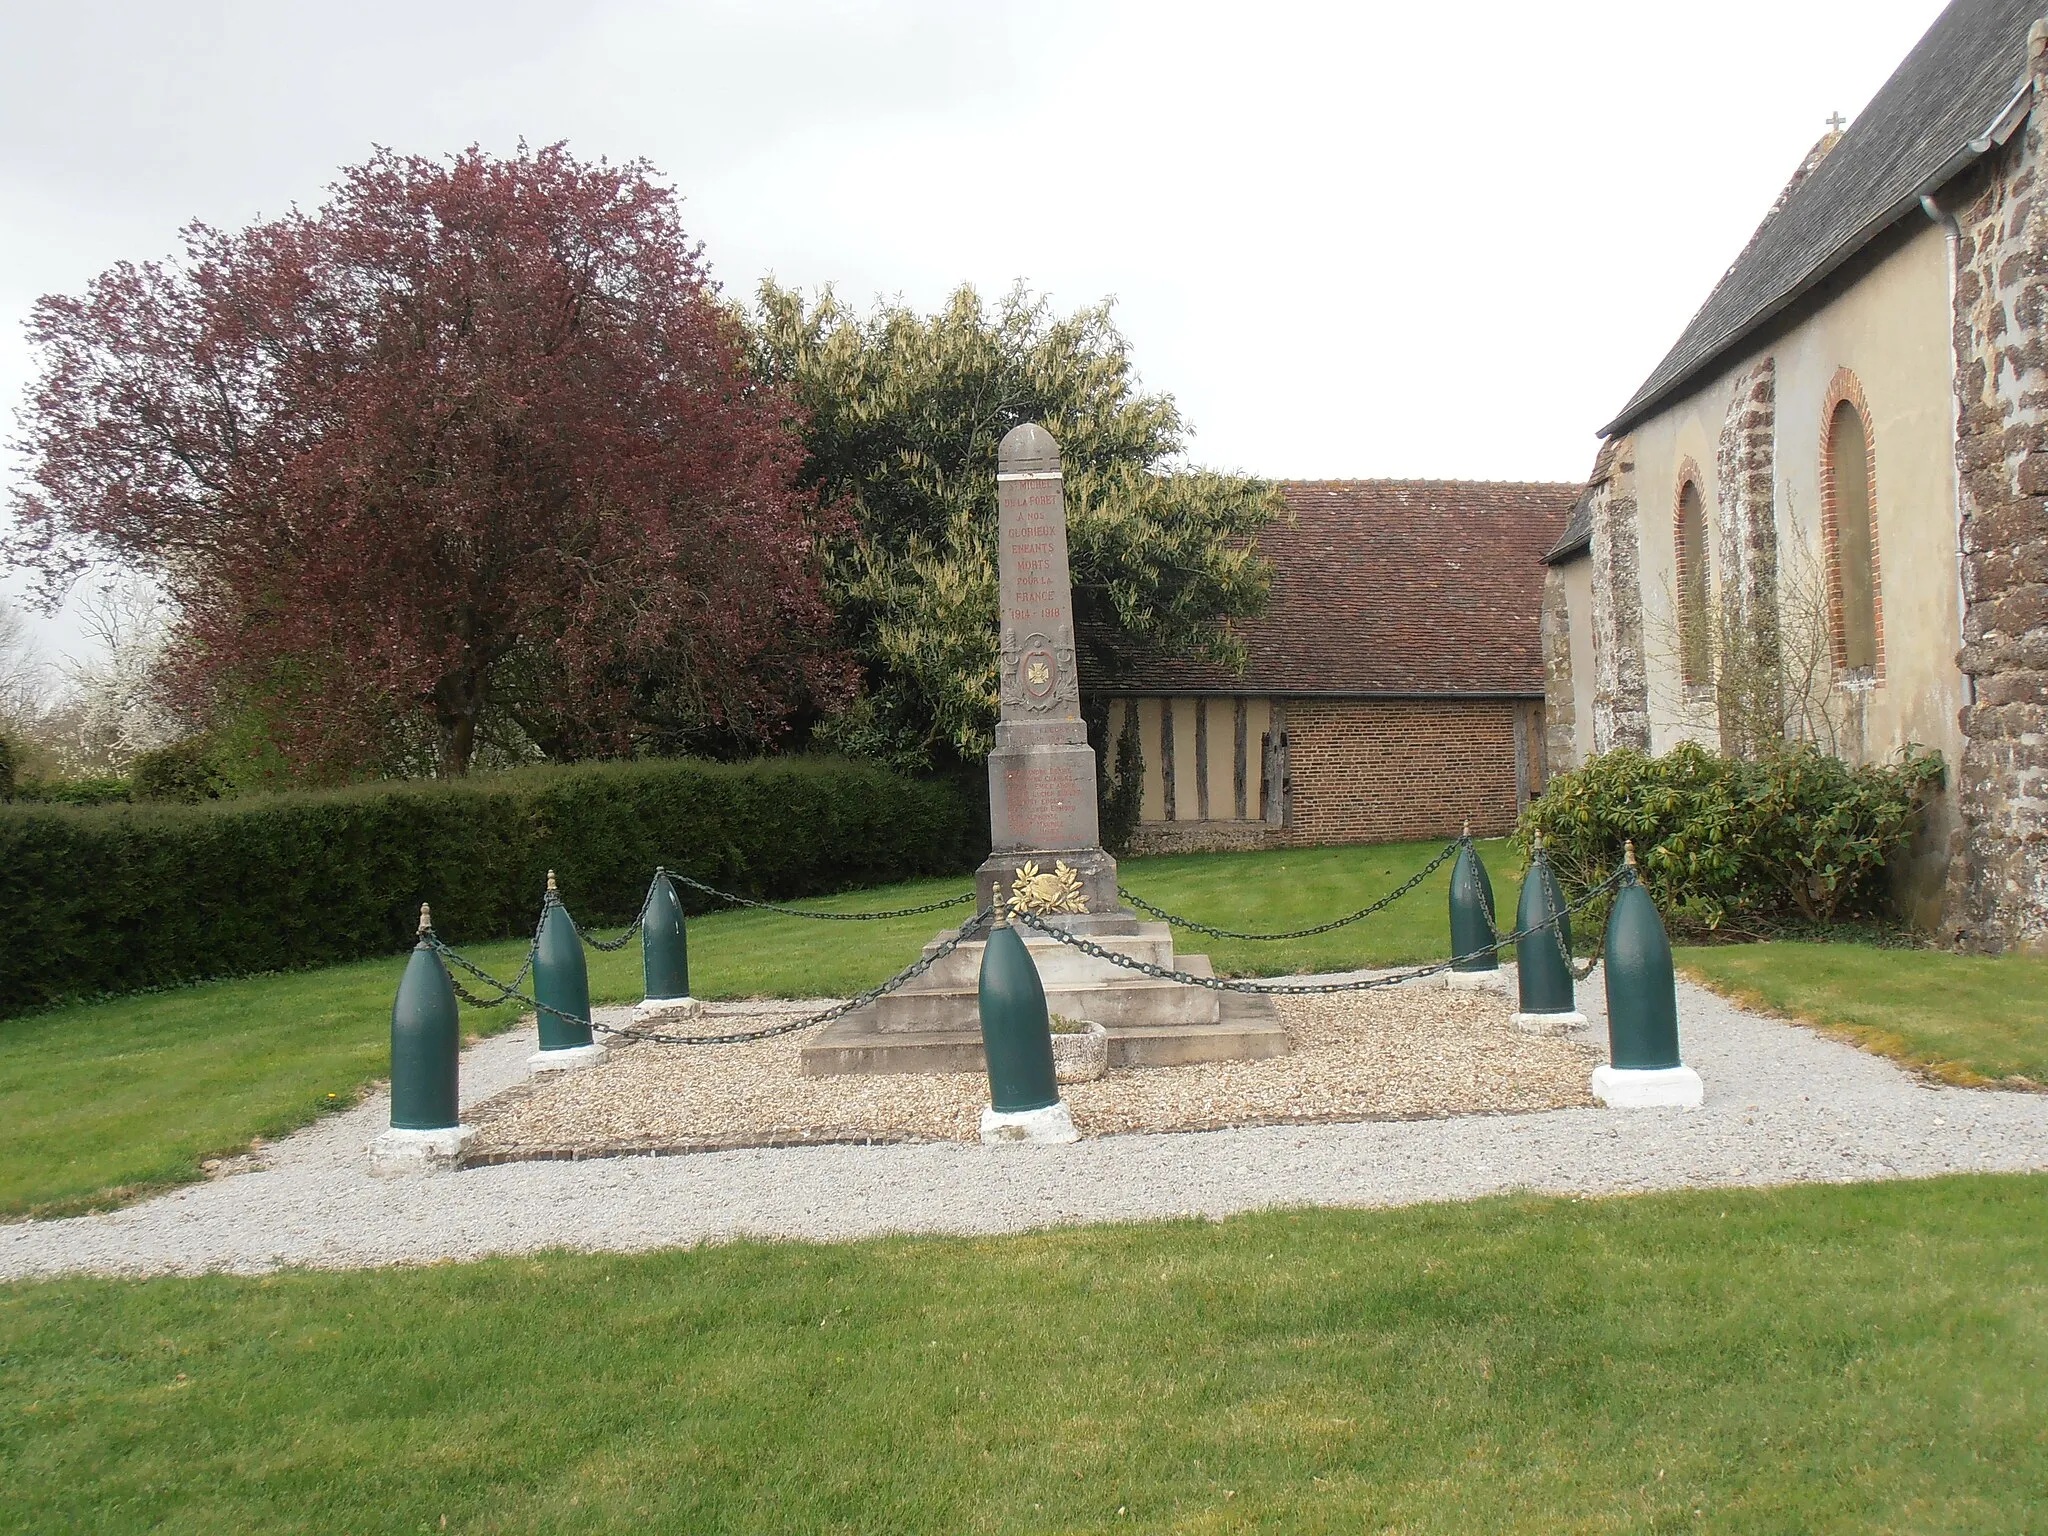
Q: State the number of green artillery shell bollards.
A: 7